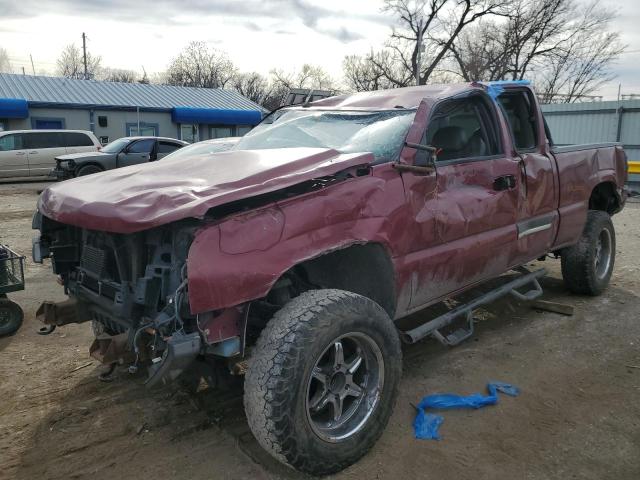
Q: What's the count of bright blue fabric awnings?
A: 2